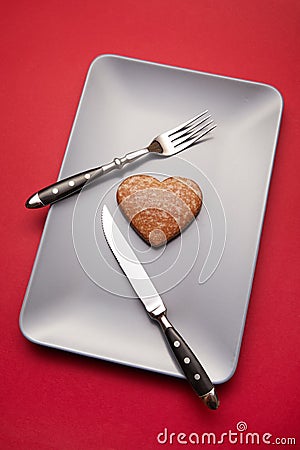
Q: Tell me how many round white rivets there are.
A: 6